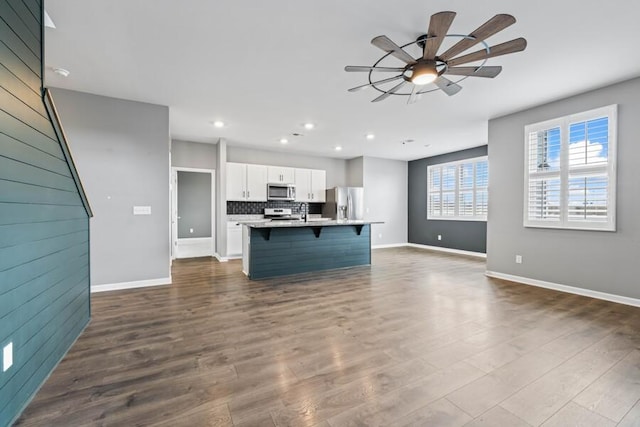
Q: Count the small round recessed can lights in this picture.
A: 5